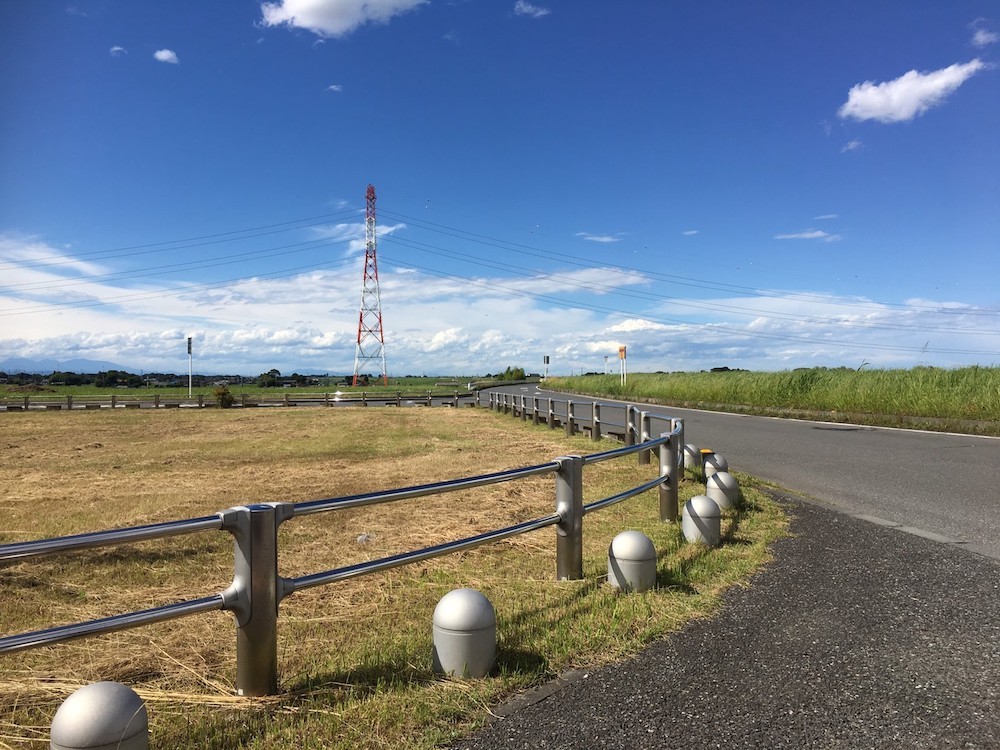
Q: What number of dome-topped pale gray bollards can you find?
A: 7